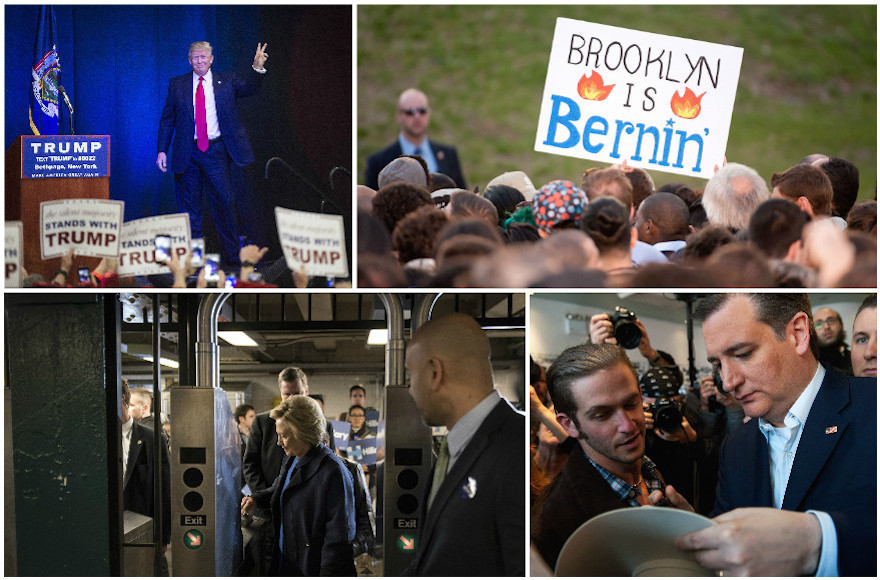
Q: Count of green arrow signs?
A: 2